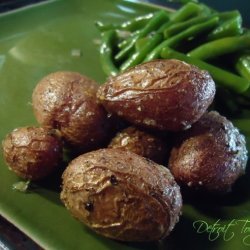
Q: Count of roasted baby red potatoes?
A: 6